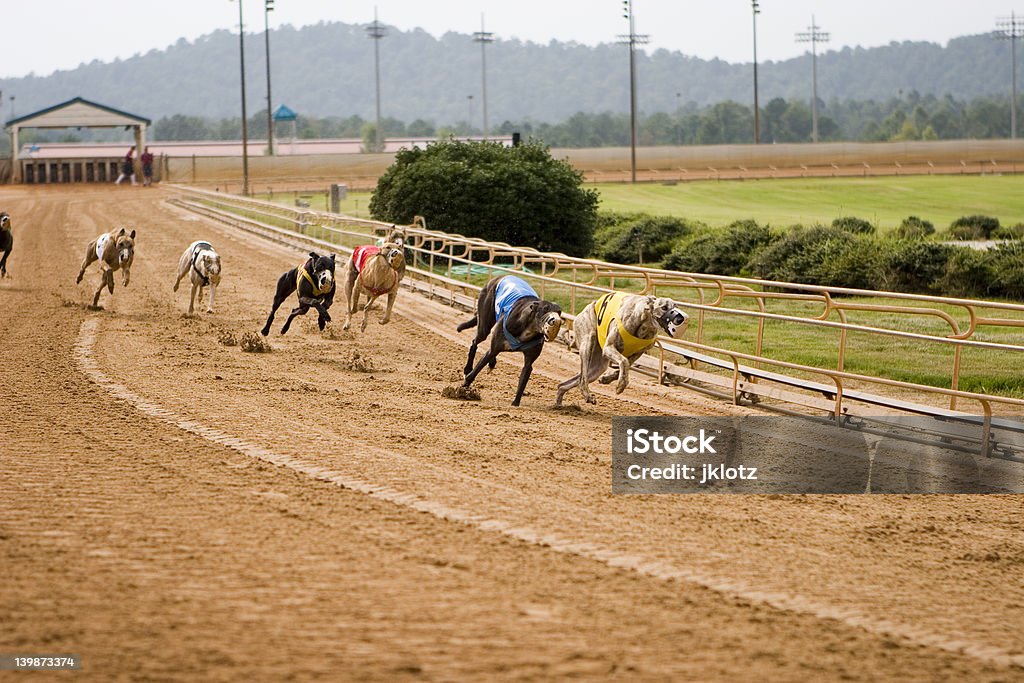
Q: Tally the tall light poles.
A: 8